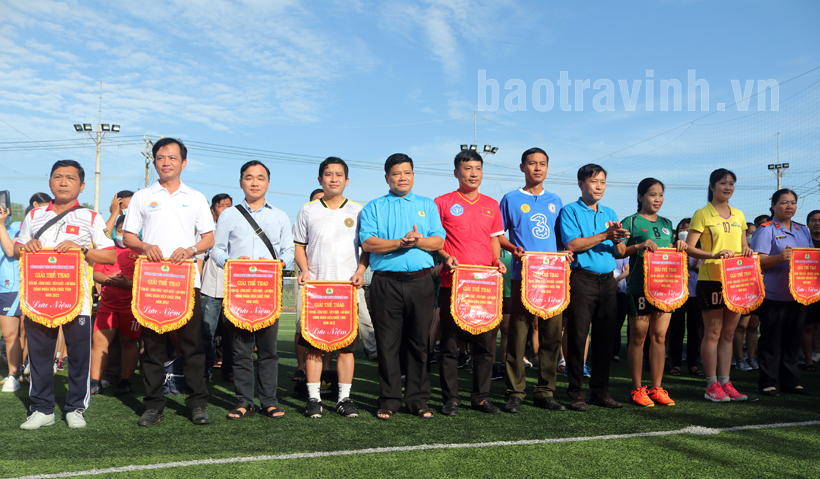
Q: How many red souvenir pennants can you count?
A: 9